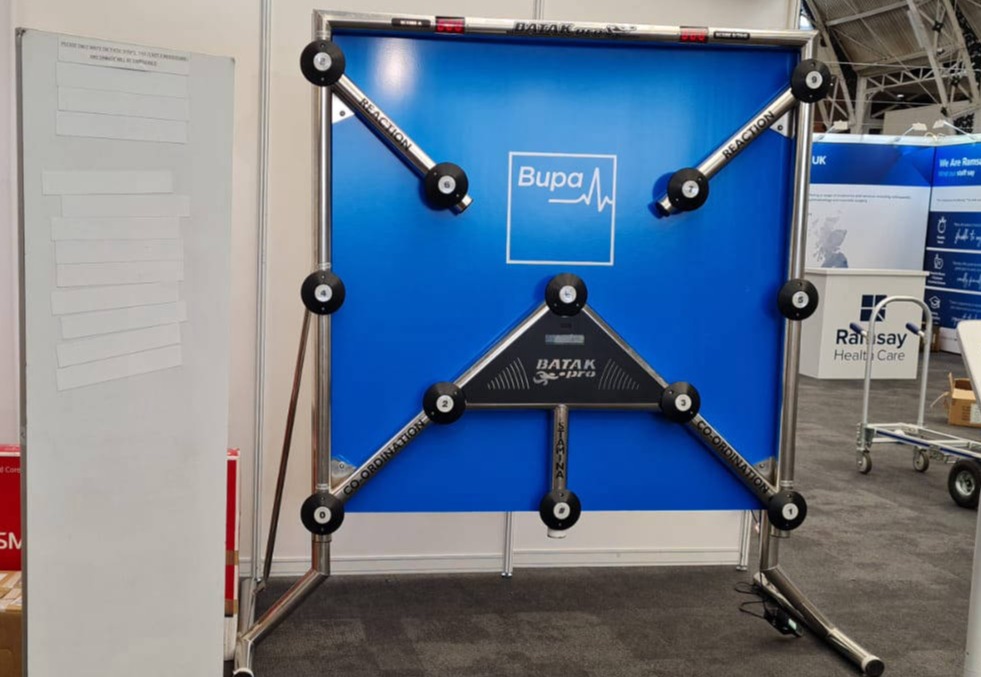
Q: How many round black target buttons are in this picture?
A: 12